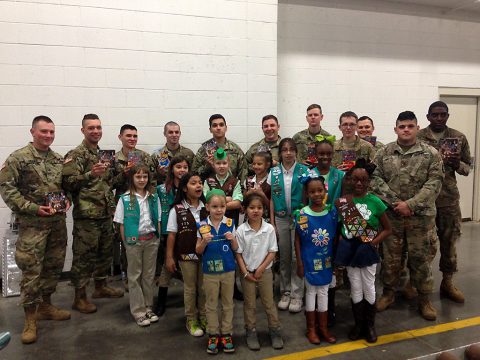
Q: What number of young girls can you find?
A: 11